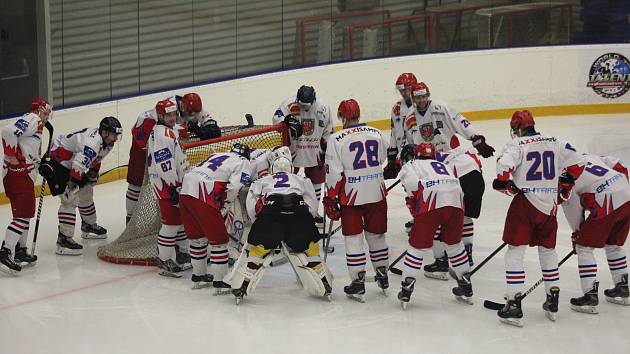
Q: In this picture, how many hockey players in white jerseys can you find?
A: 15